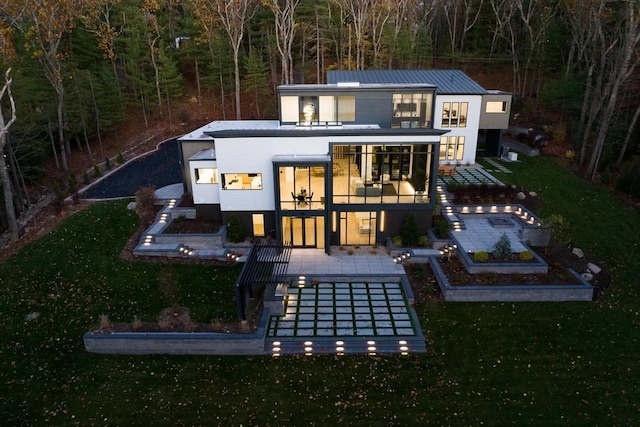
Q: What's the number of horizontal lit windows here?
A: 3